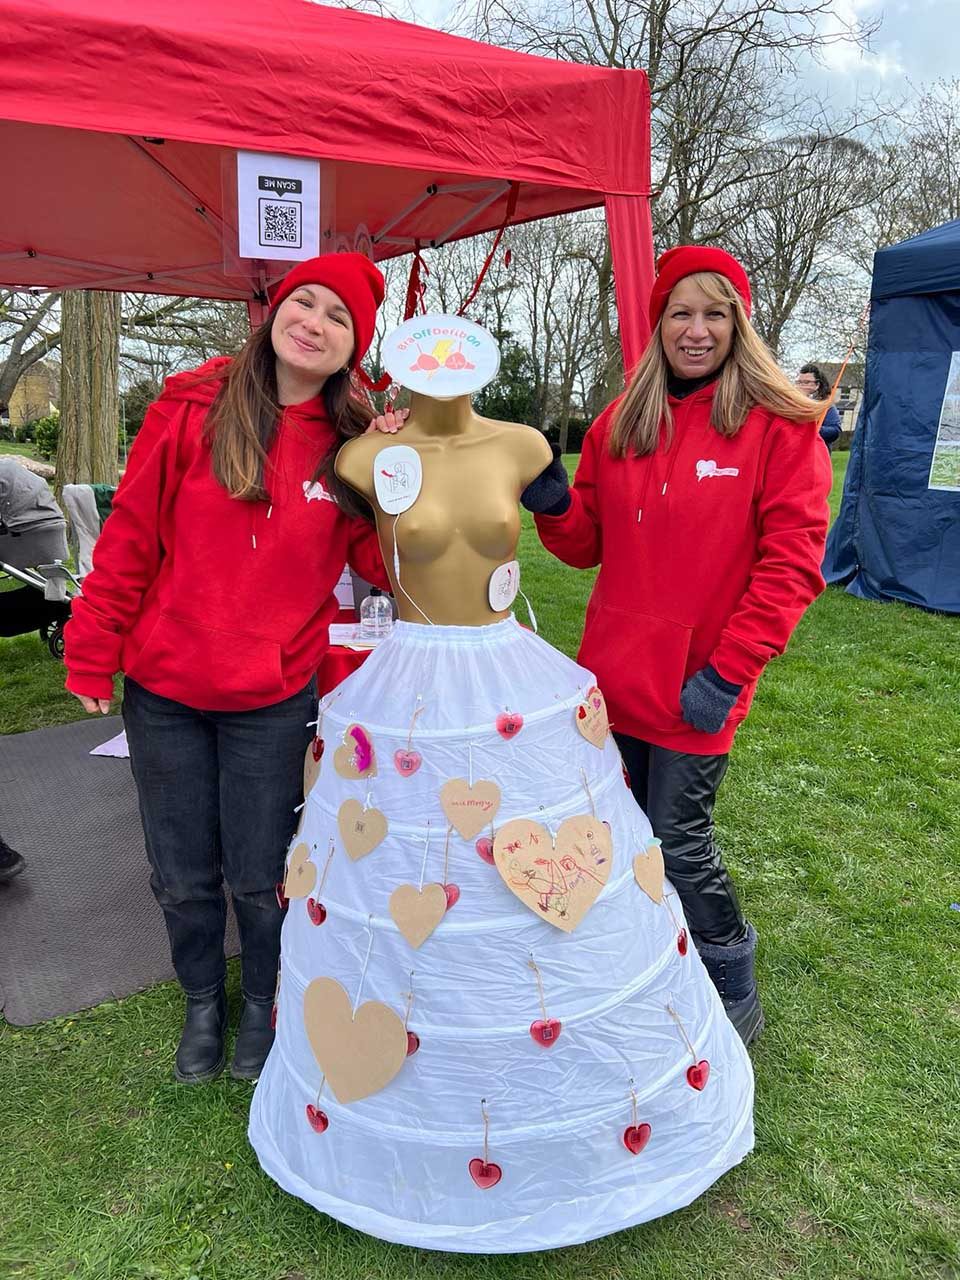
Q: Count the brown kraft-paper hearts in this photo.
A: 10